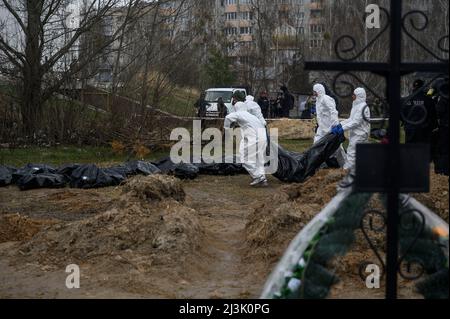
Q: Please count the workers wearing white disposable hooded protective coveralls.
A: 4